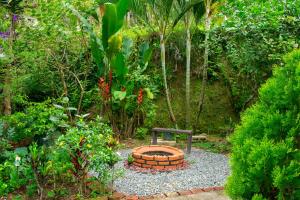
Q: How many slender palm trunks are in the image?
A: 3